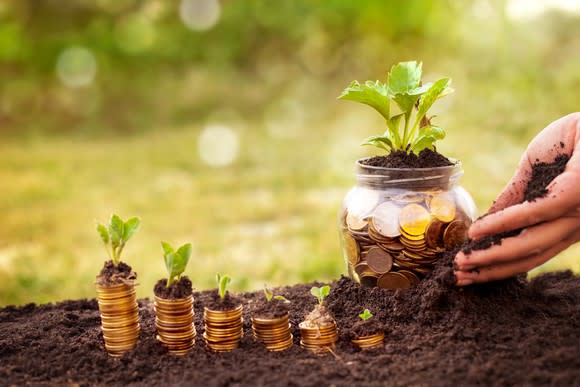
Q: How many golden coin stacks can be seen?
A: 6